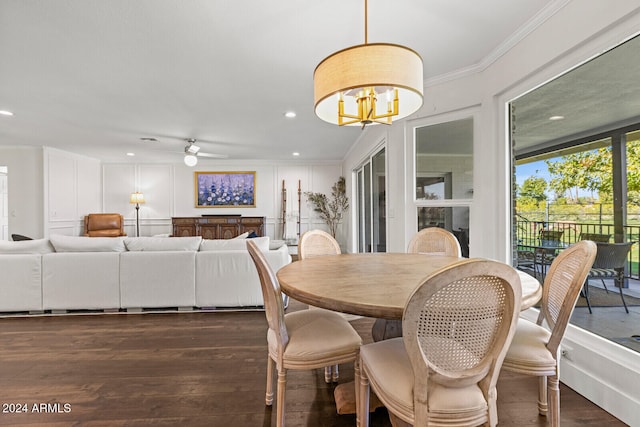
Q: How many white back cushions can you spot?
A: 4